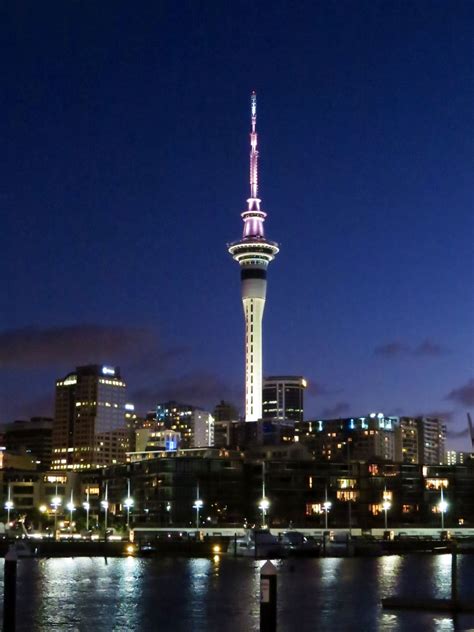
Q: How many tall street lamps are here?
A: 11